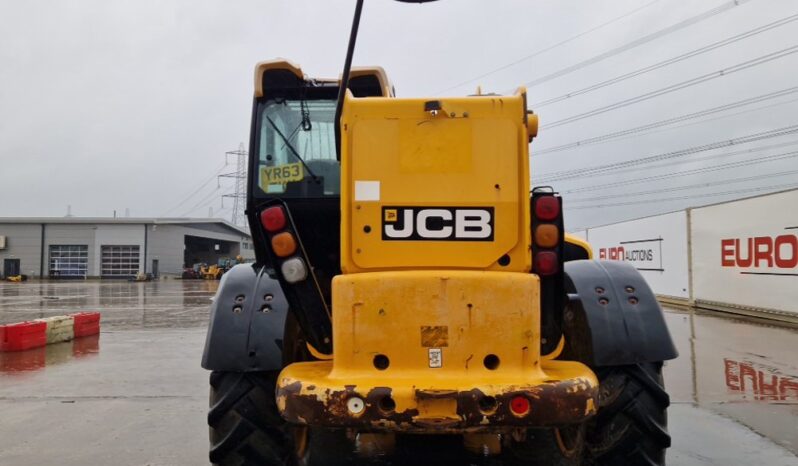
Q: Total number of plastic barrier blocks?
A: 3